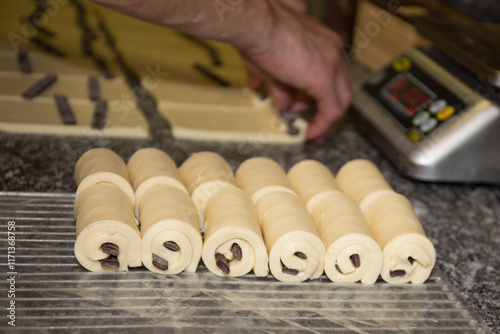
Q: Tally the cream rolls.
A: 12